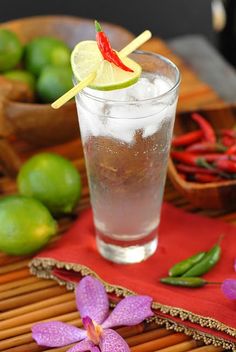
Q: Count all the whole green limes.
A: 6